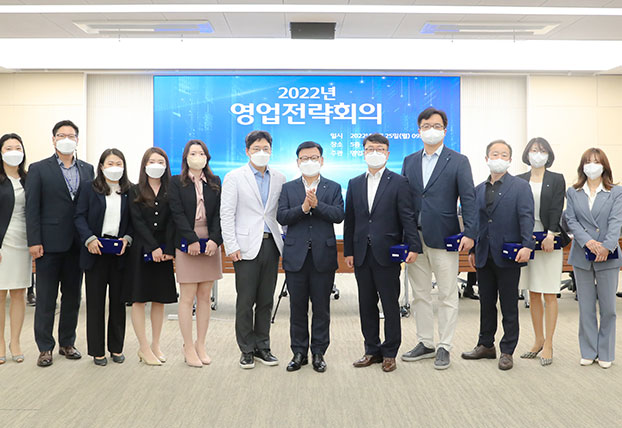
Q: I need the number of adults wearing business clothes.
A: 12